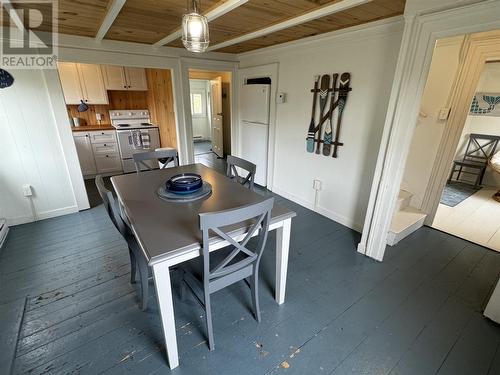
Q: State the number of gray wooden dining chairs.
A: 4